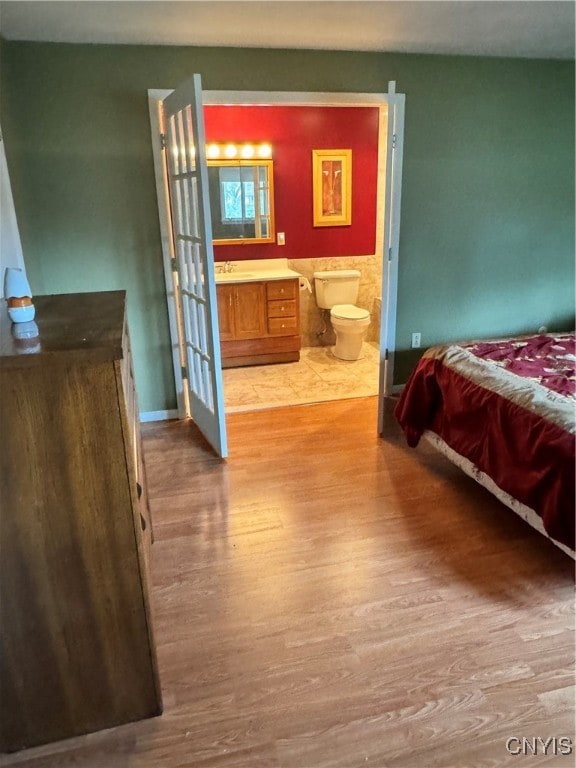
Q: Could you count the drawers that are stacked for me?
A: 3